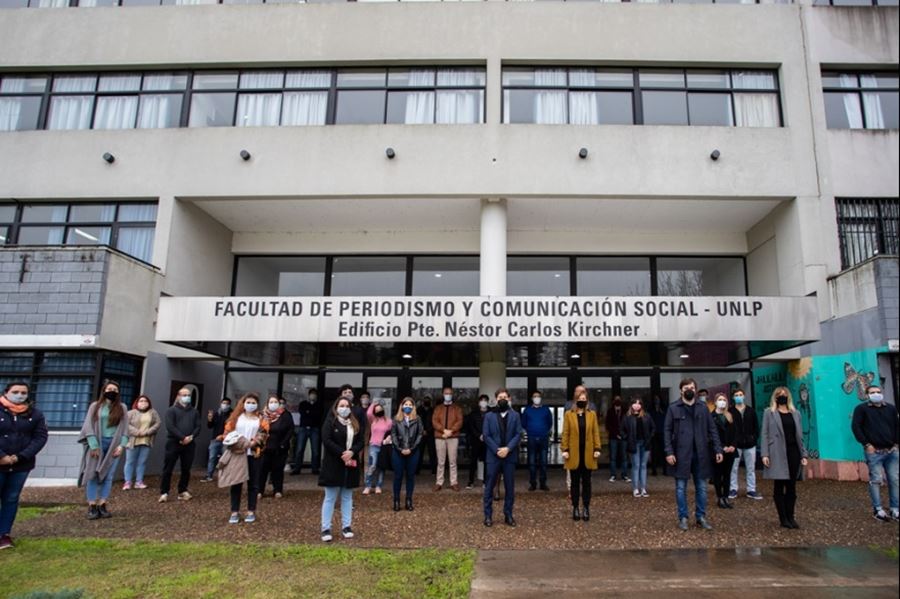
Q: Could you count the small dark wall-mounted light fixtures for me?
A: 5